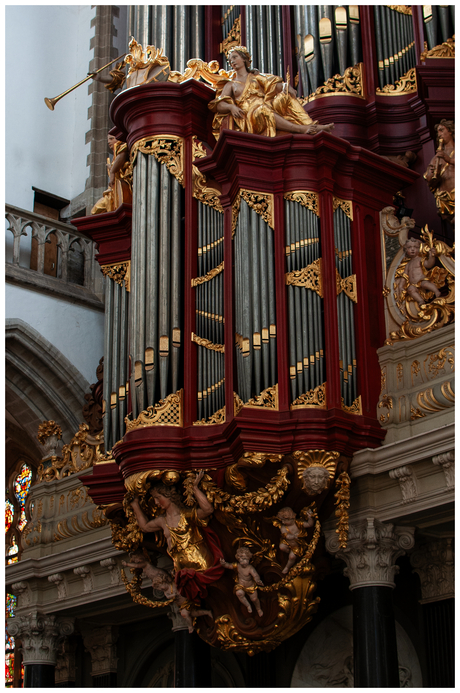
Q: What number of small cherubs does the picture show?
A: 5